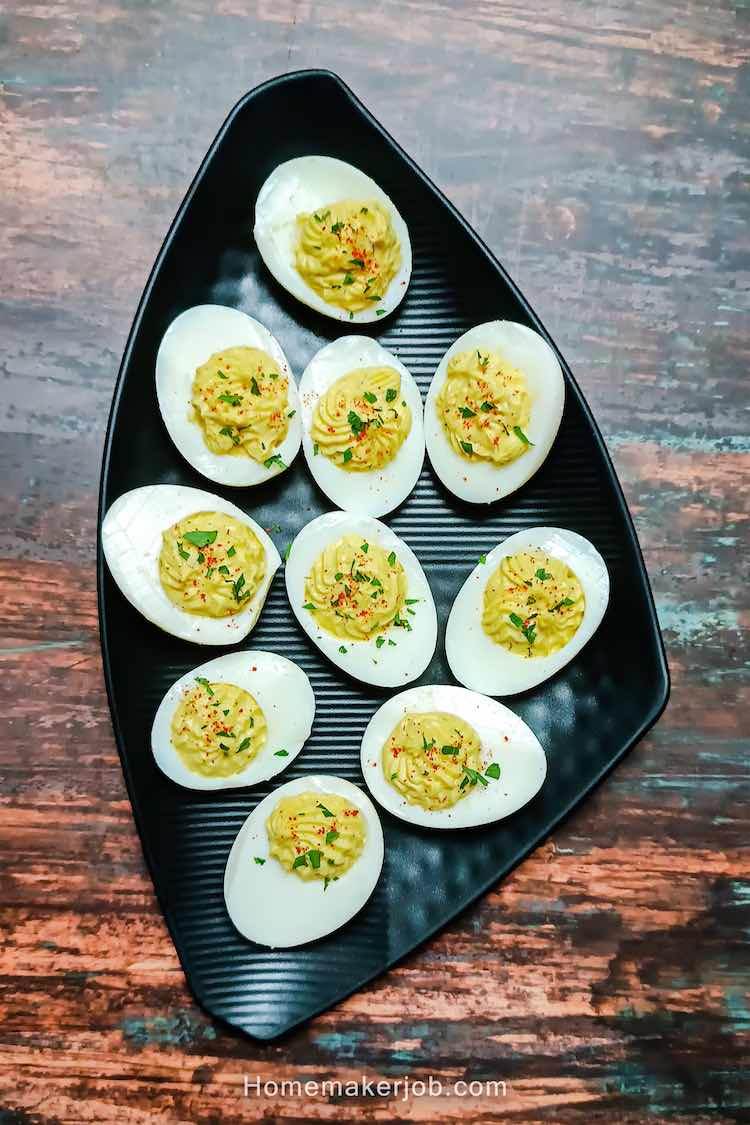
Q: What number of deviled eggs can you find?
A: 10